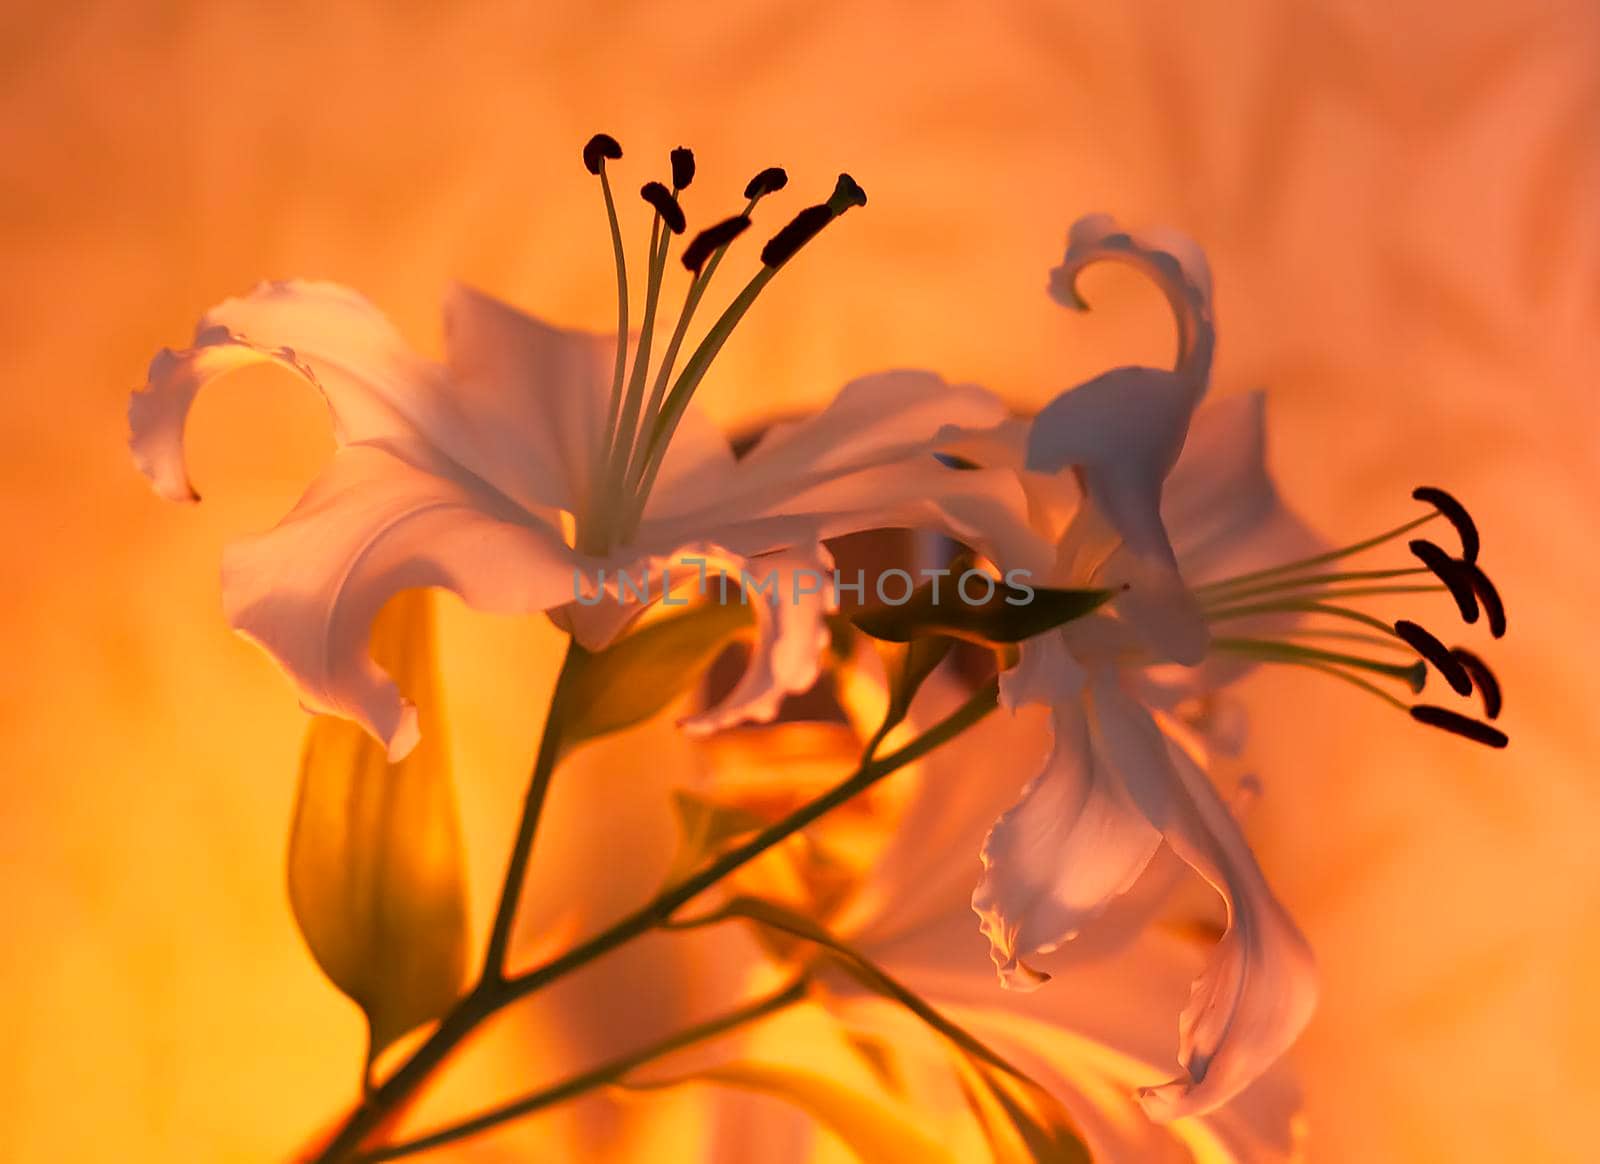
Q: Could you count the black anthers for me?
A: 12